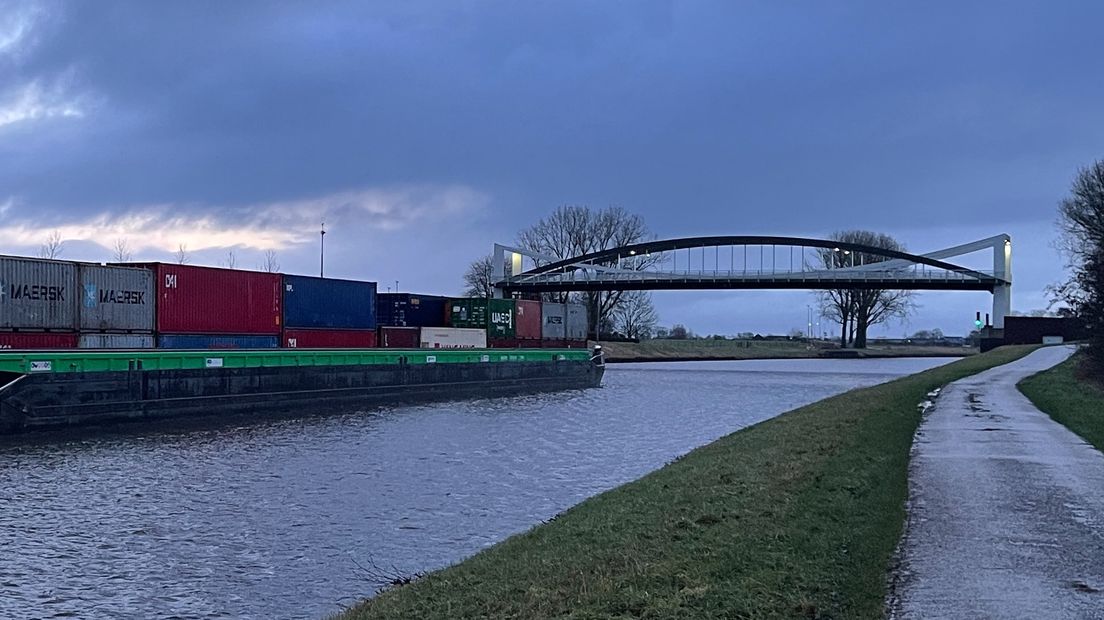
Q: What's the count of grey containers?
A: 5